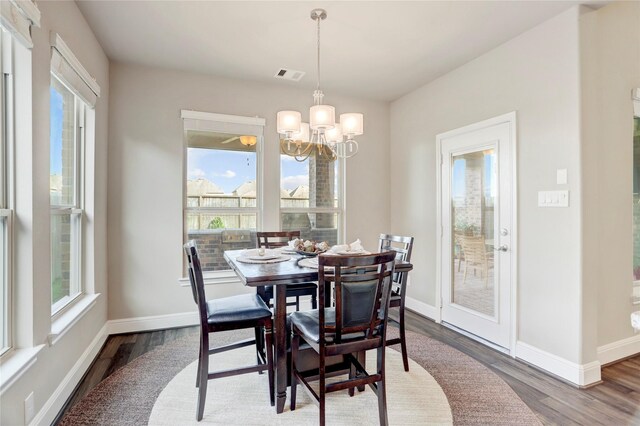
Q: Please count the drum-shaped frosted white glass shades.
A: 5